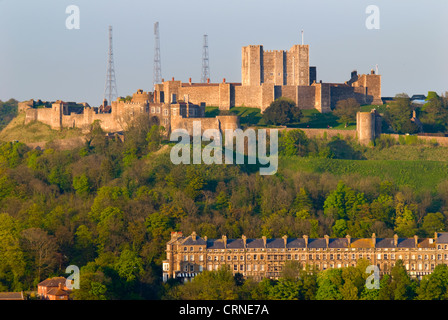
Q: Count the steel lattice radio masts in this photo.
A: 3